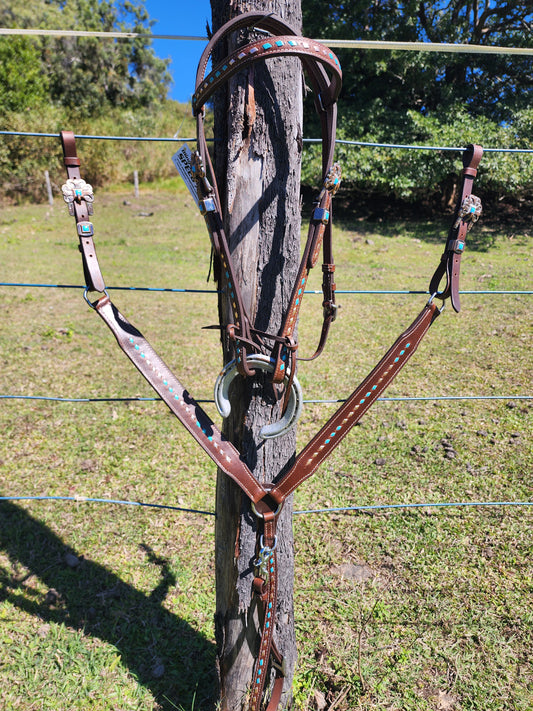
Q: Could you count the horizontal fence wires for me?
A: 5